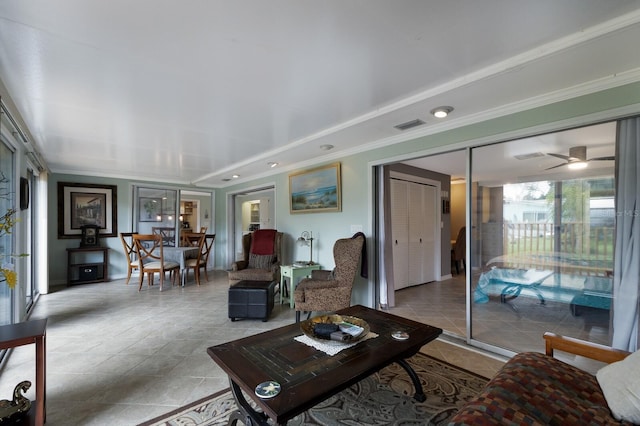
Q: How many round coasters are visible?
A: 2